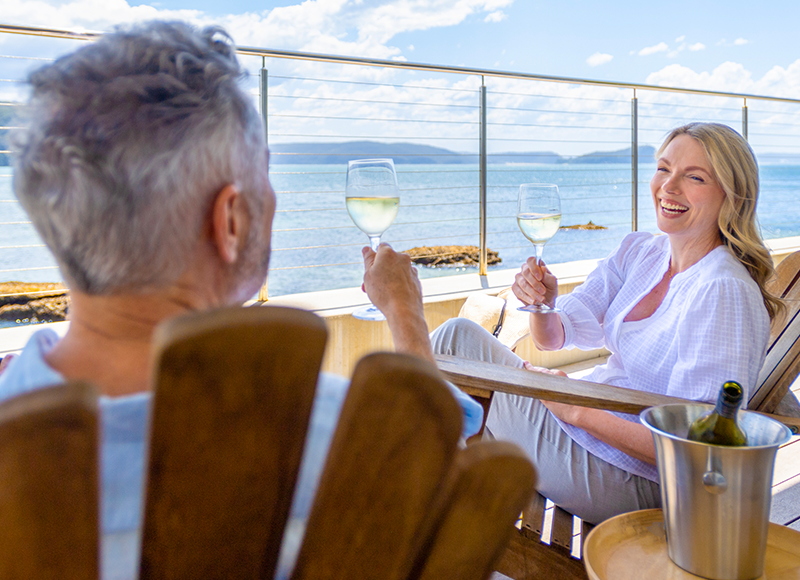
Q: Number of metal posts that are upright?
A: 4